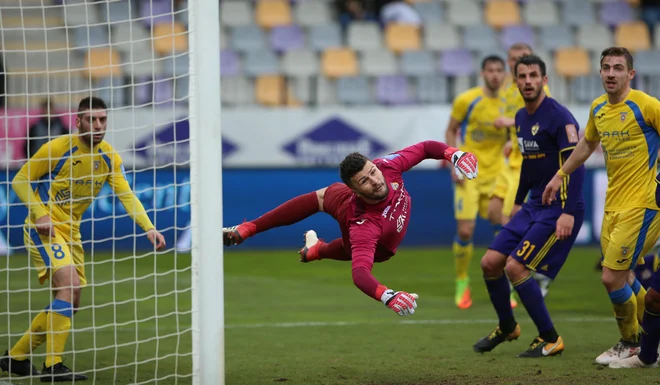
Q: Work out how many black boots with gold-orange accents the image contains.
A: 2